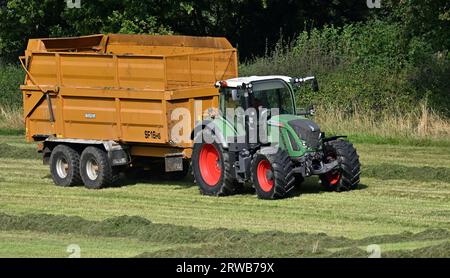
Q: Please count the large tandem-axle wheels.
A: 2